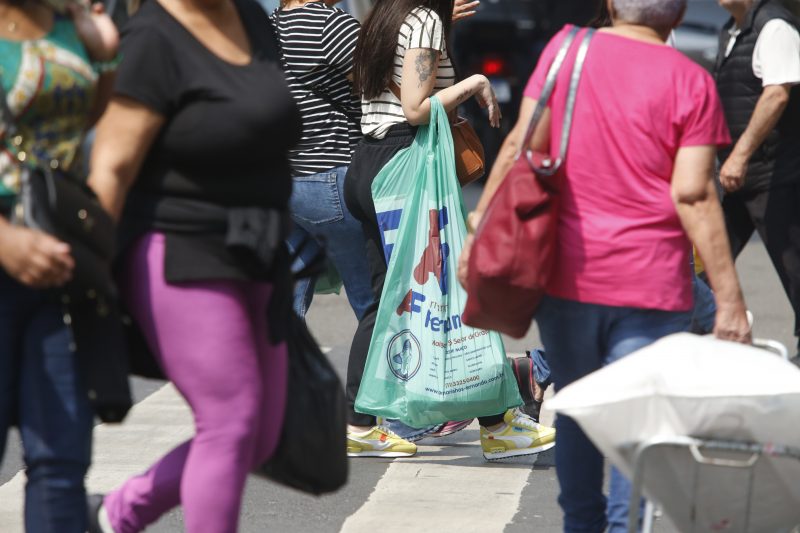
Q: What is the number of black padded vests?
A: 1